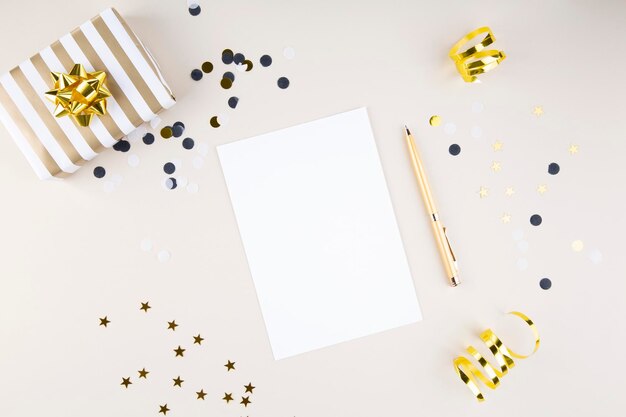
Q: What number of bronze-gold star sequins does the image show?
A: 14